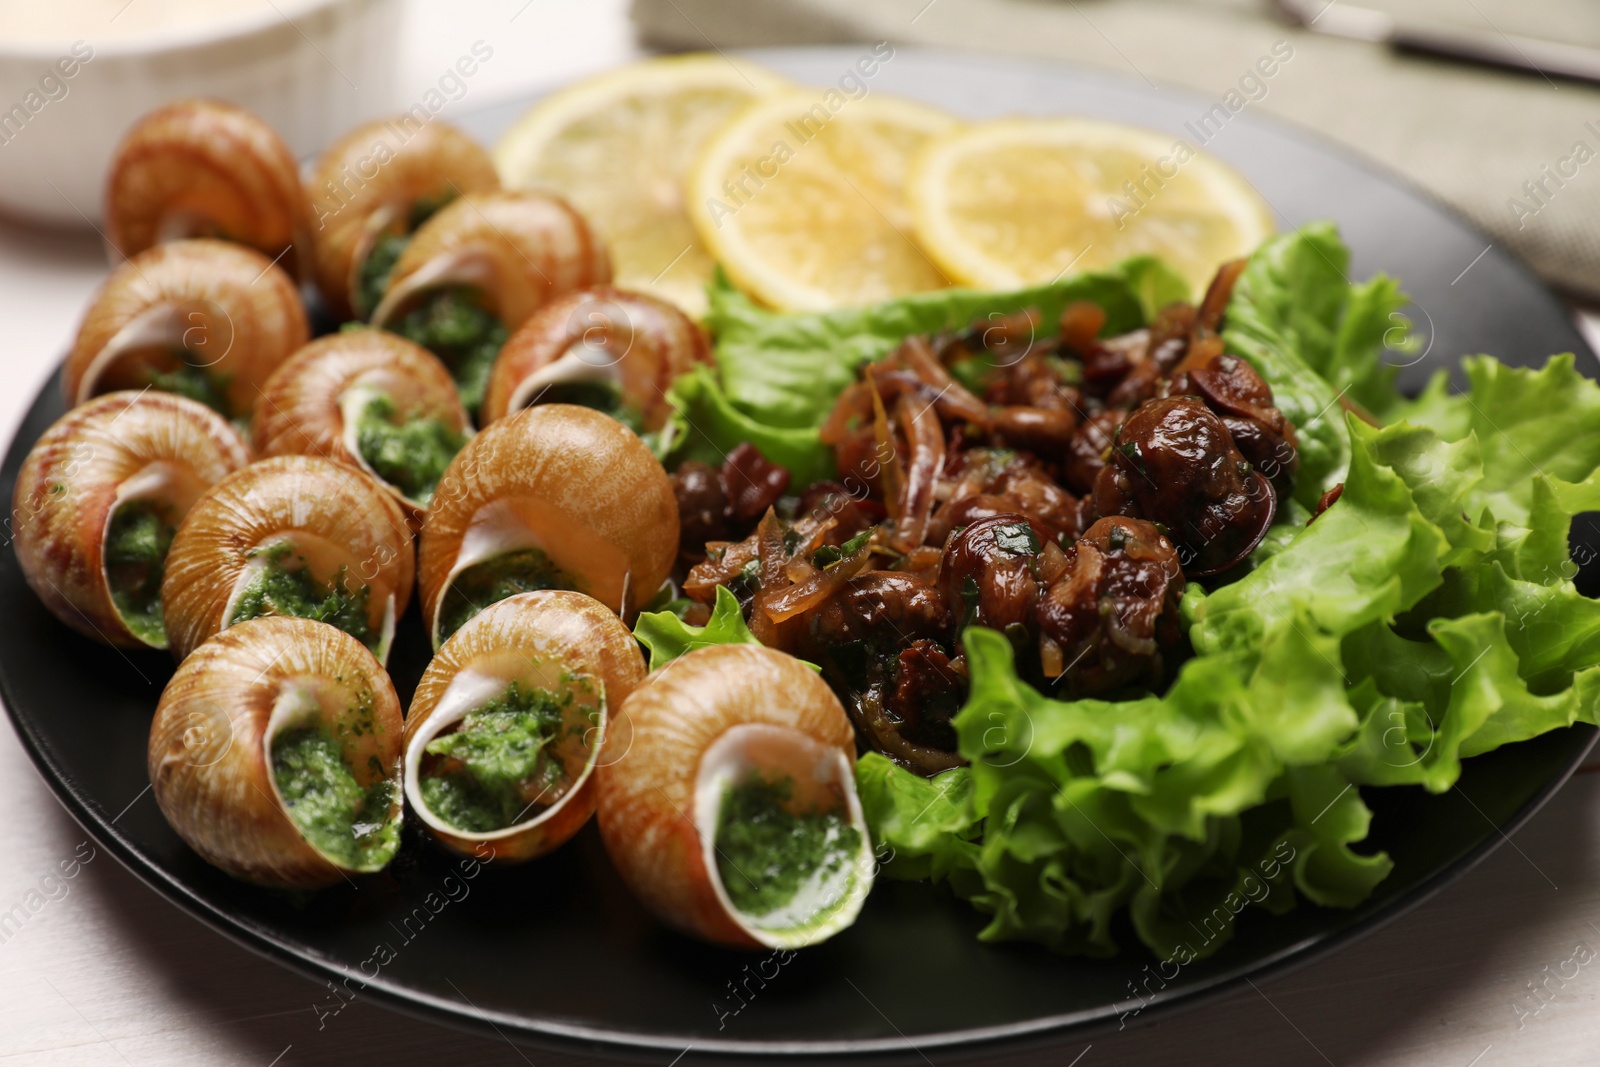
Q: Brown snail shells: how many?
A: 12